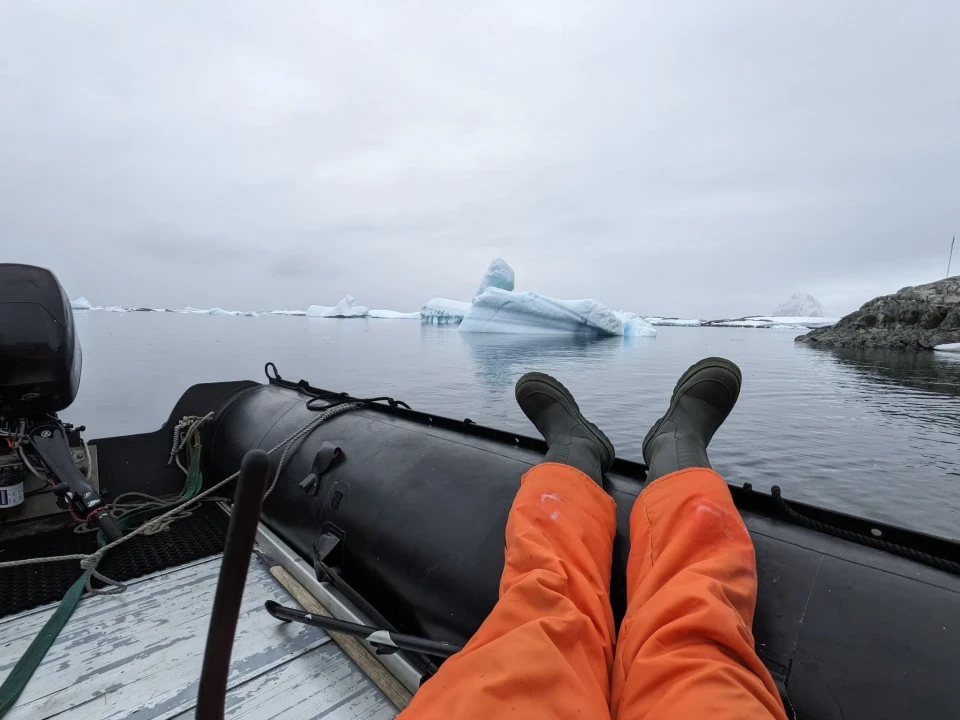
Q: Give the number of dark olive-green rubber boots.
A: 2